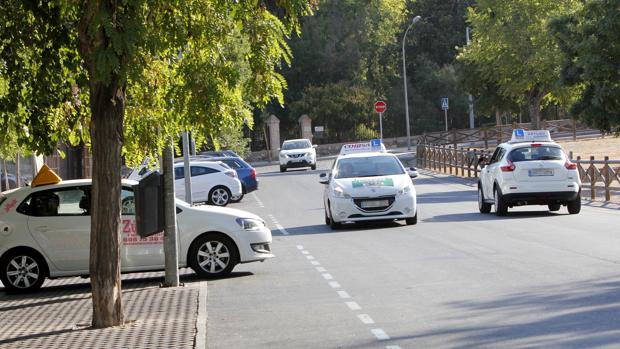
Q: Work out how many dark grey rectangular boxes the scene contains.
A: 1